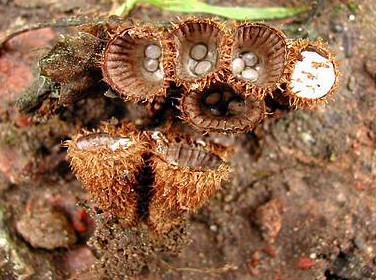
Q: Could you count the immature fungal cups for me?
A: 1